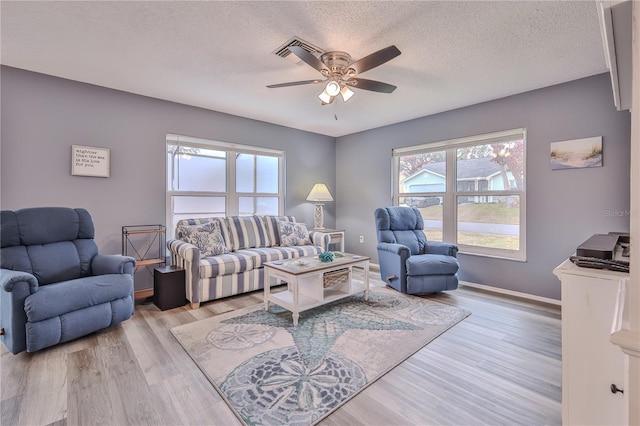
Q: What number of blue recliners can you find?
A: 2